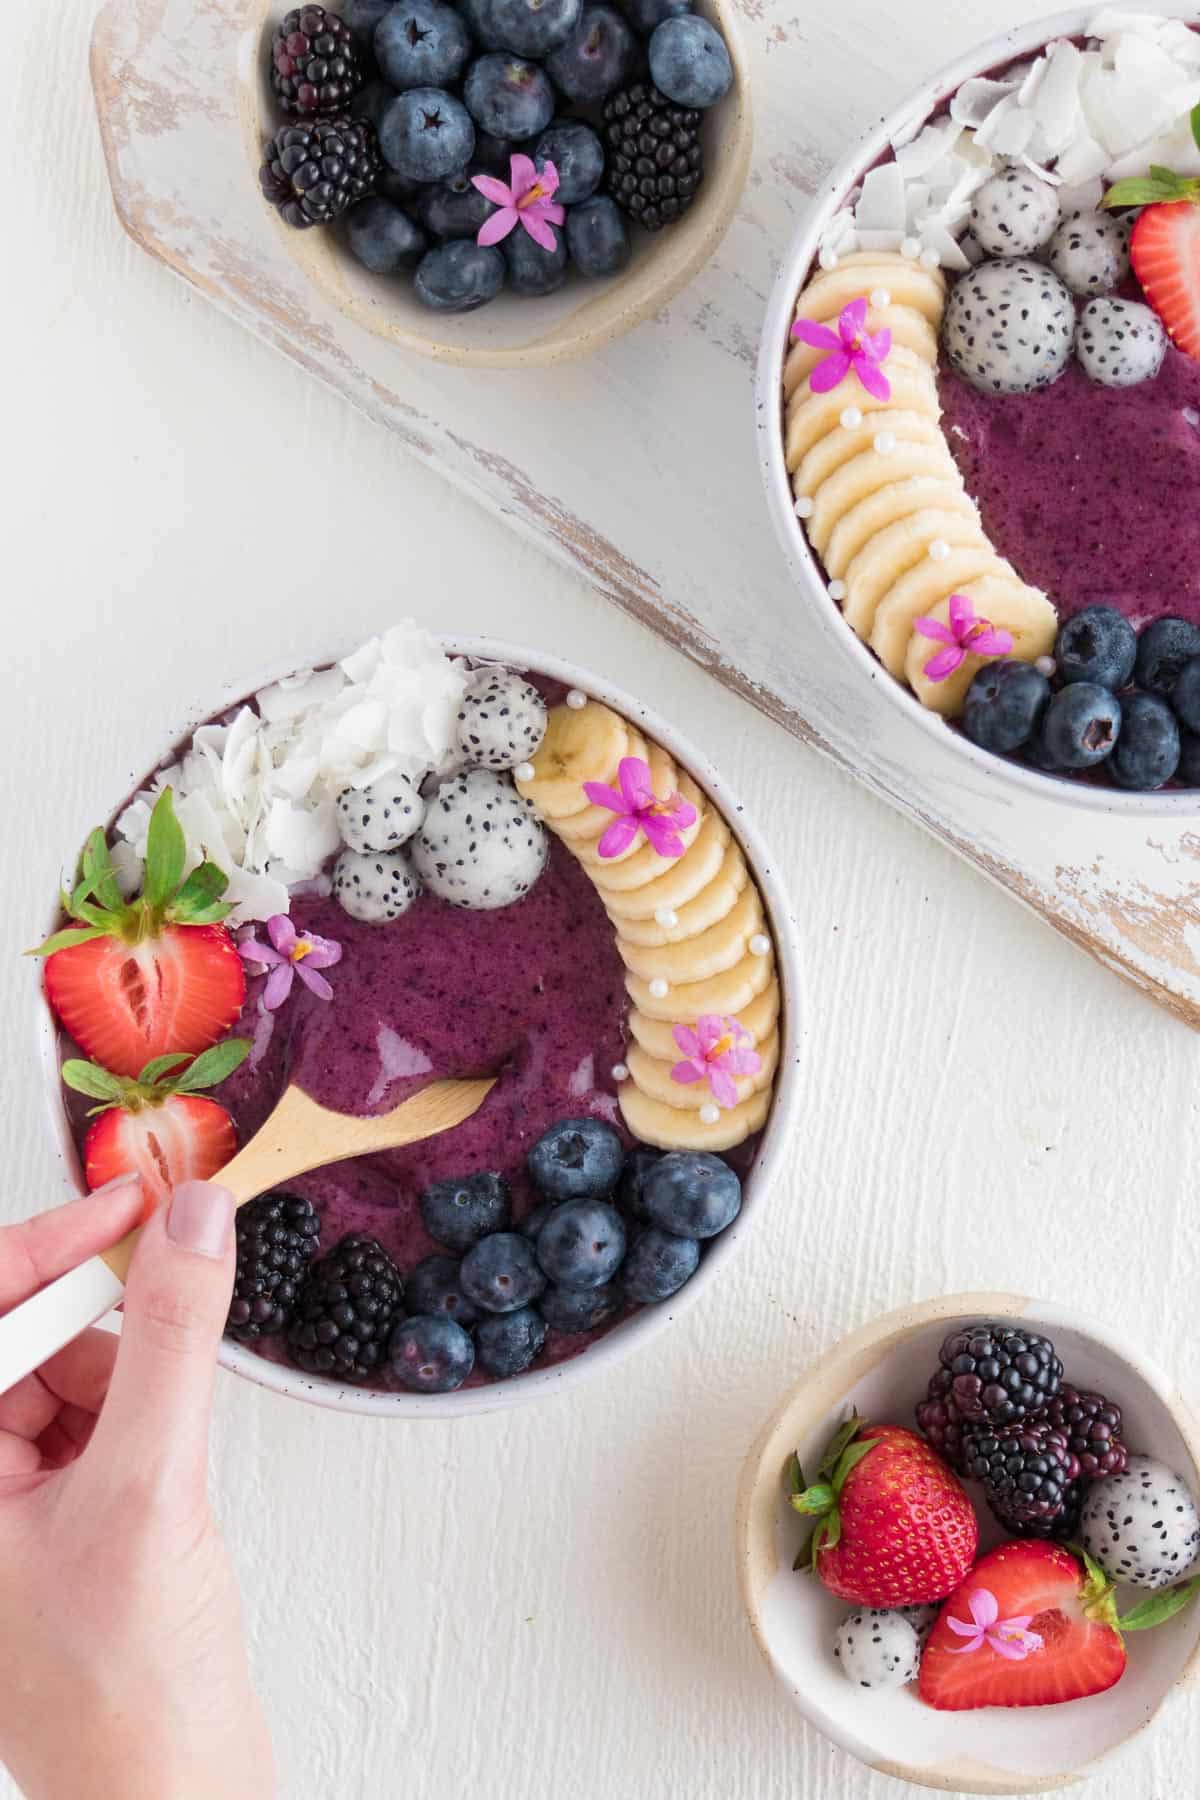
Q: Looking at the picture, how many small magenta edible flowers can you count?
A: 7